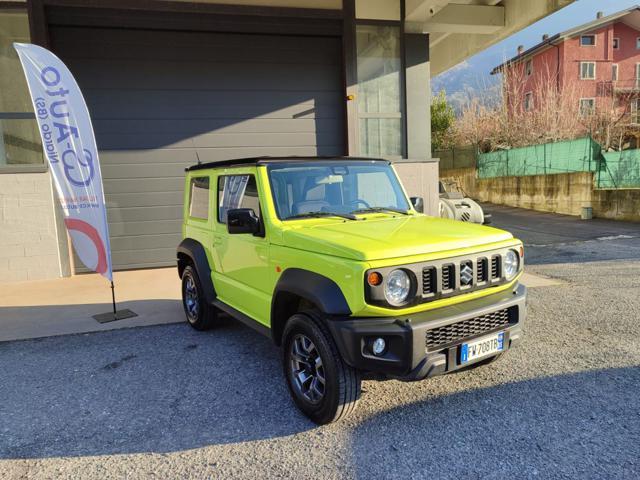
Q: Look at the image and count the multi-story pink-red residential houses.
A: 1